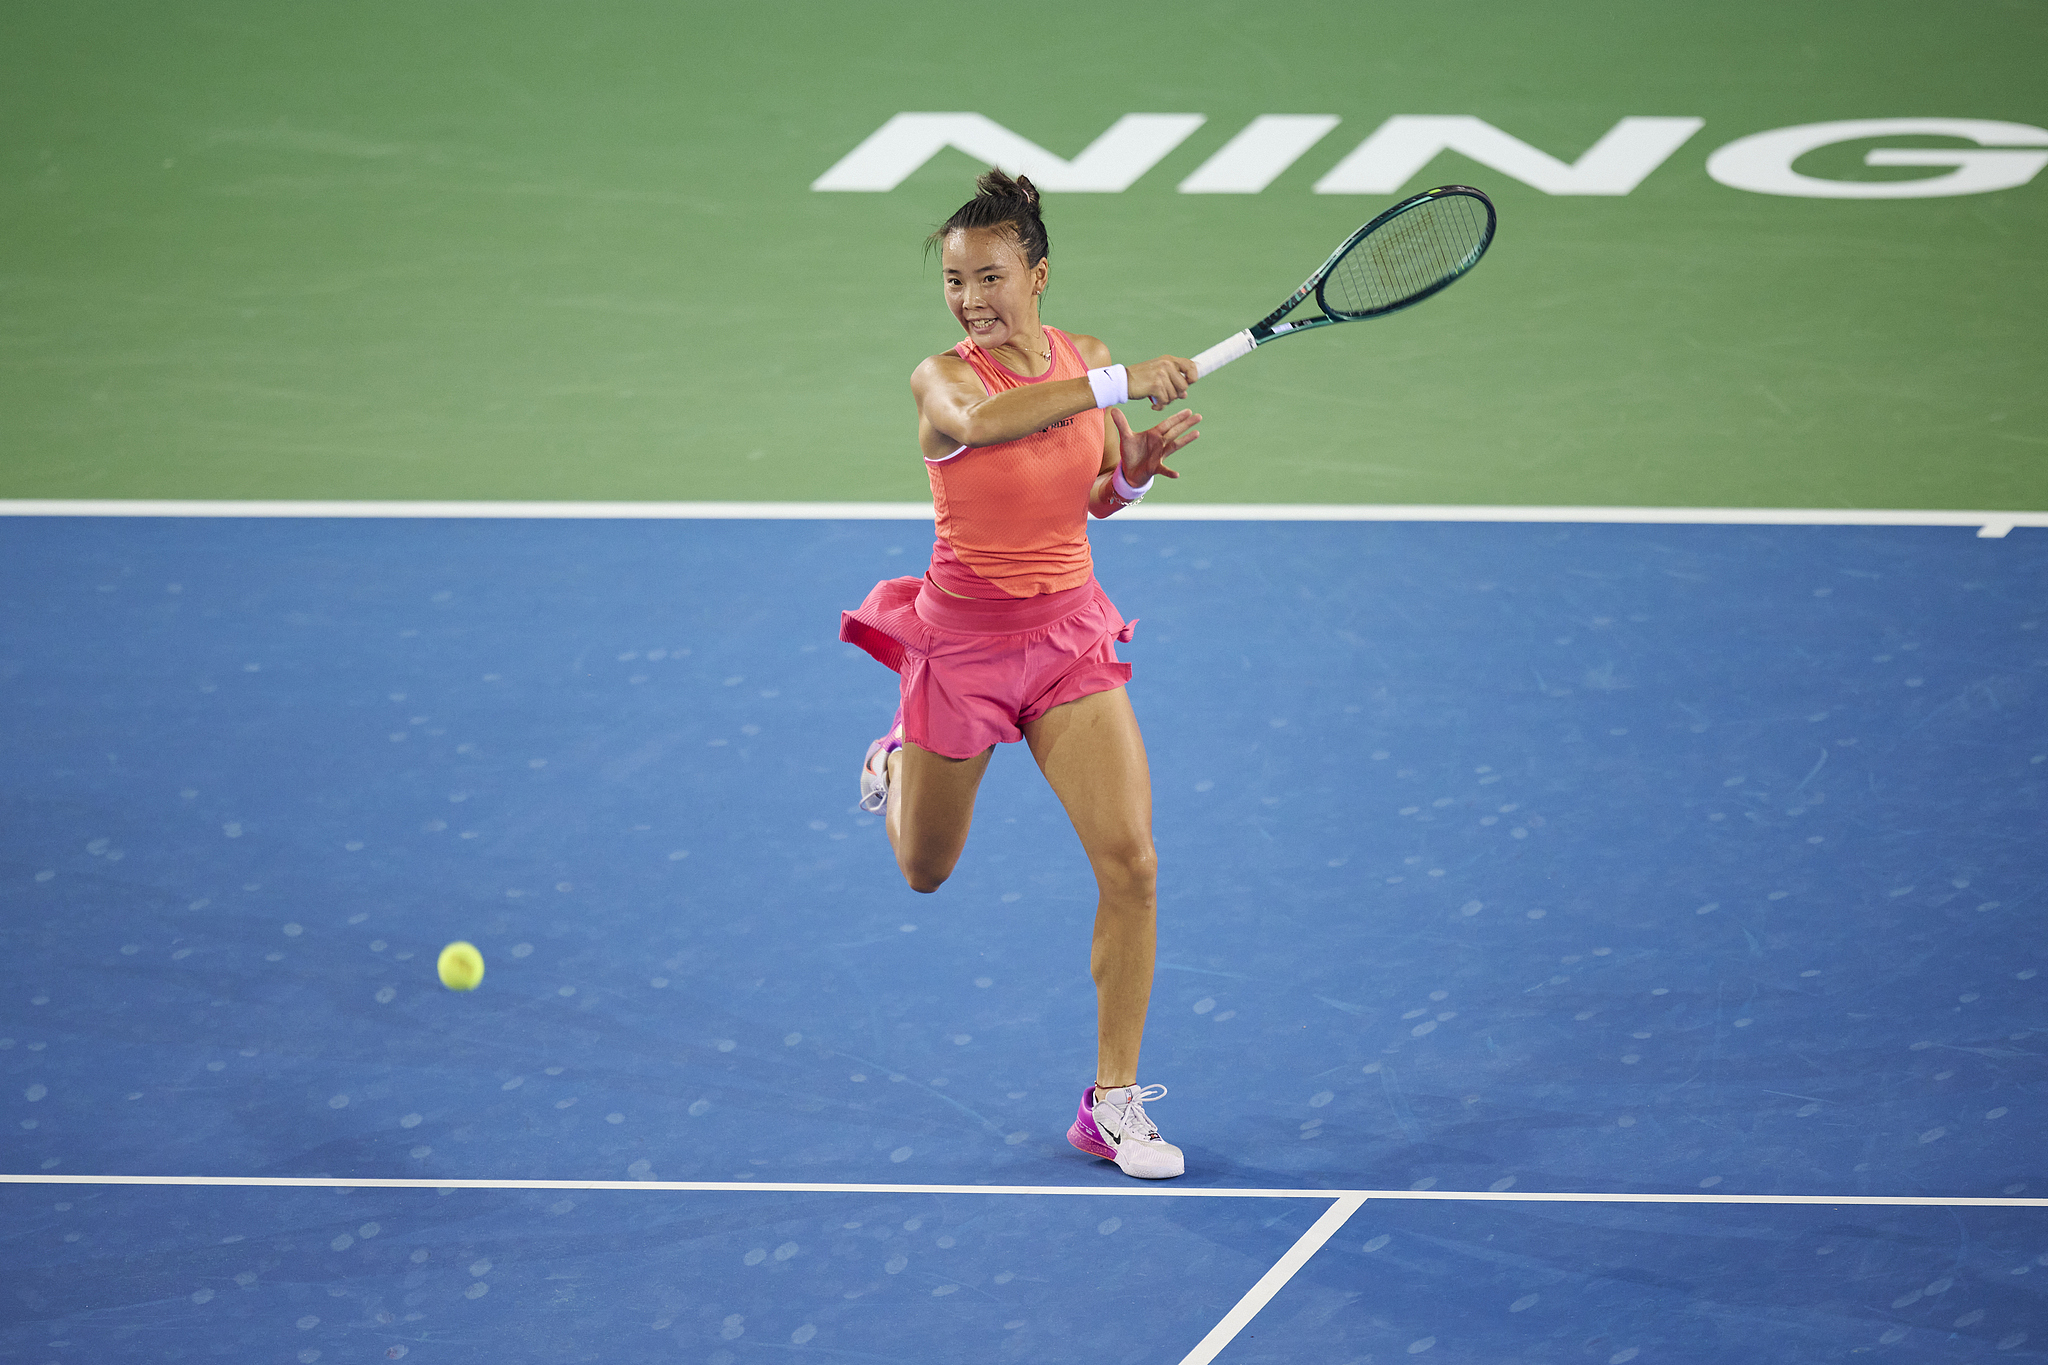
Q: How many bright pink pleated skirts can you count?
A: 1